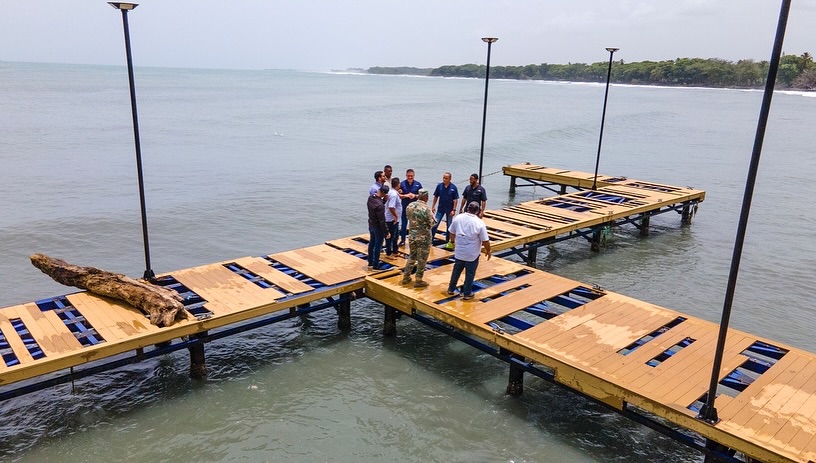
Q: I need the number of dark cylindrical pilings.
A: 11